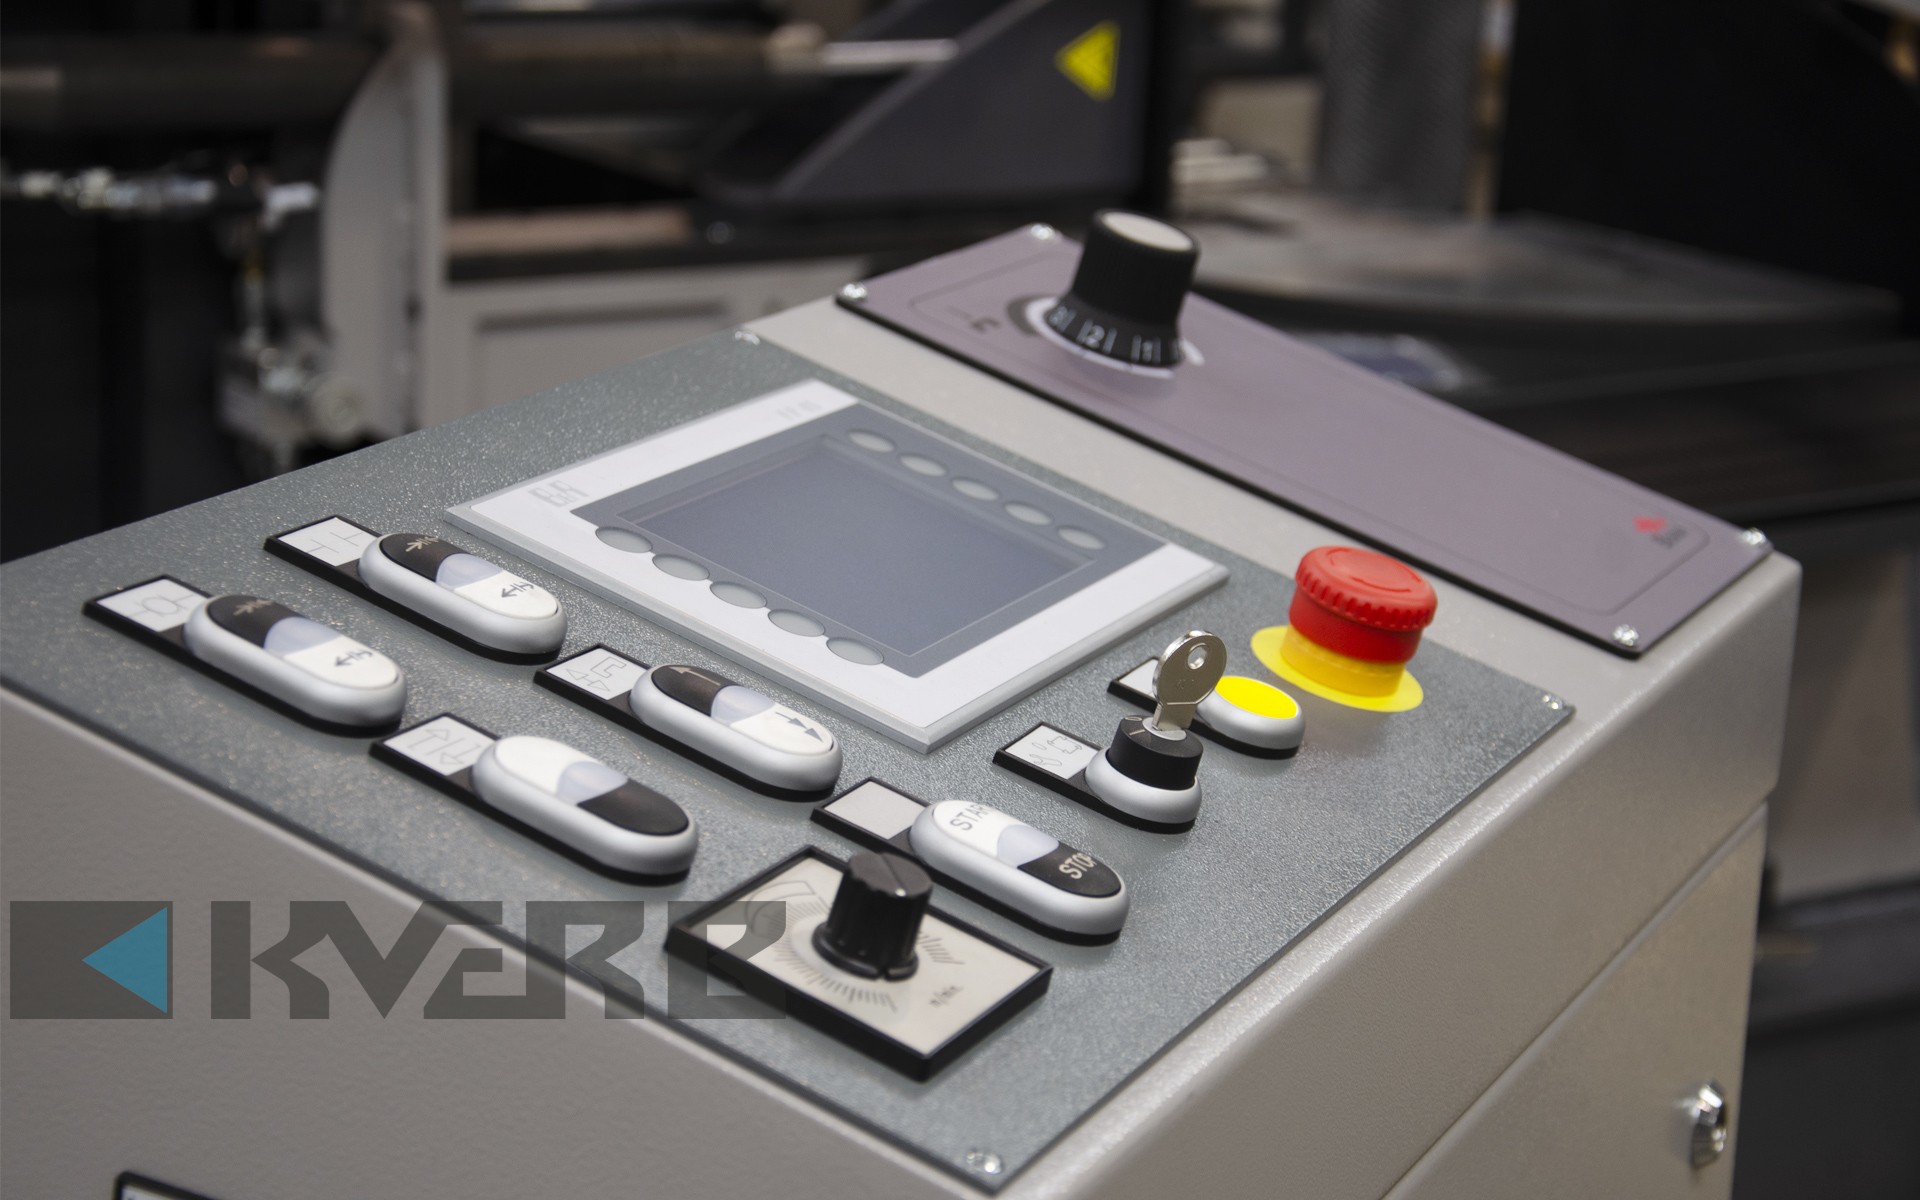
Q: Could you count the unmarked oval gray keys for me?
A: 10